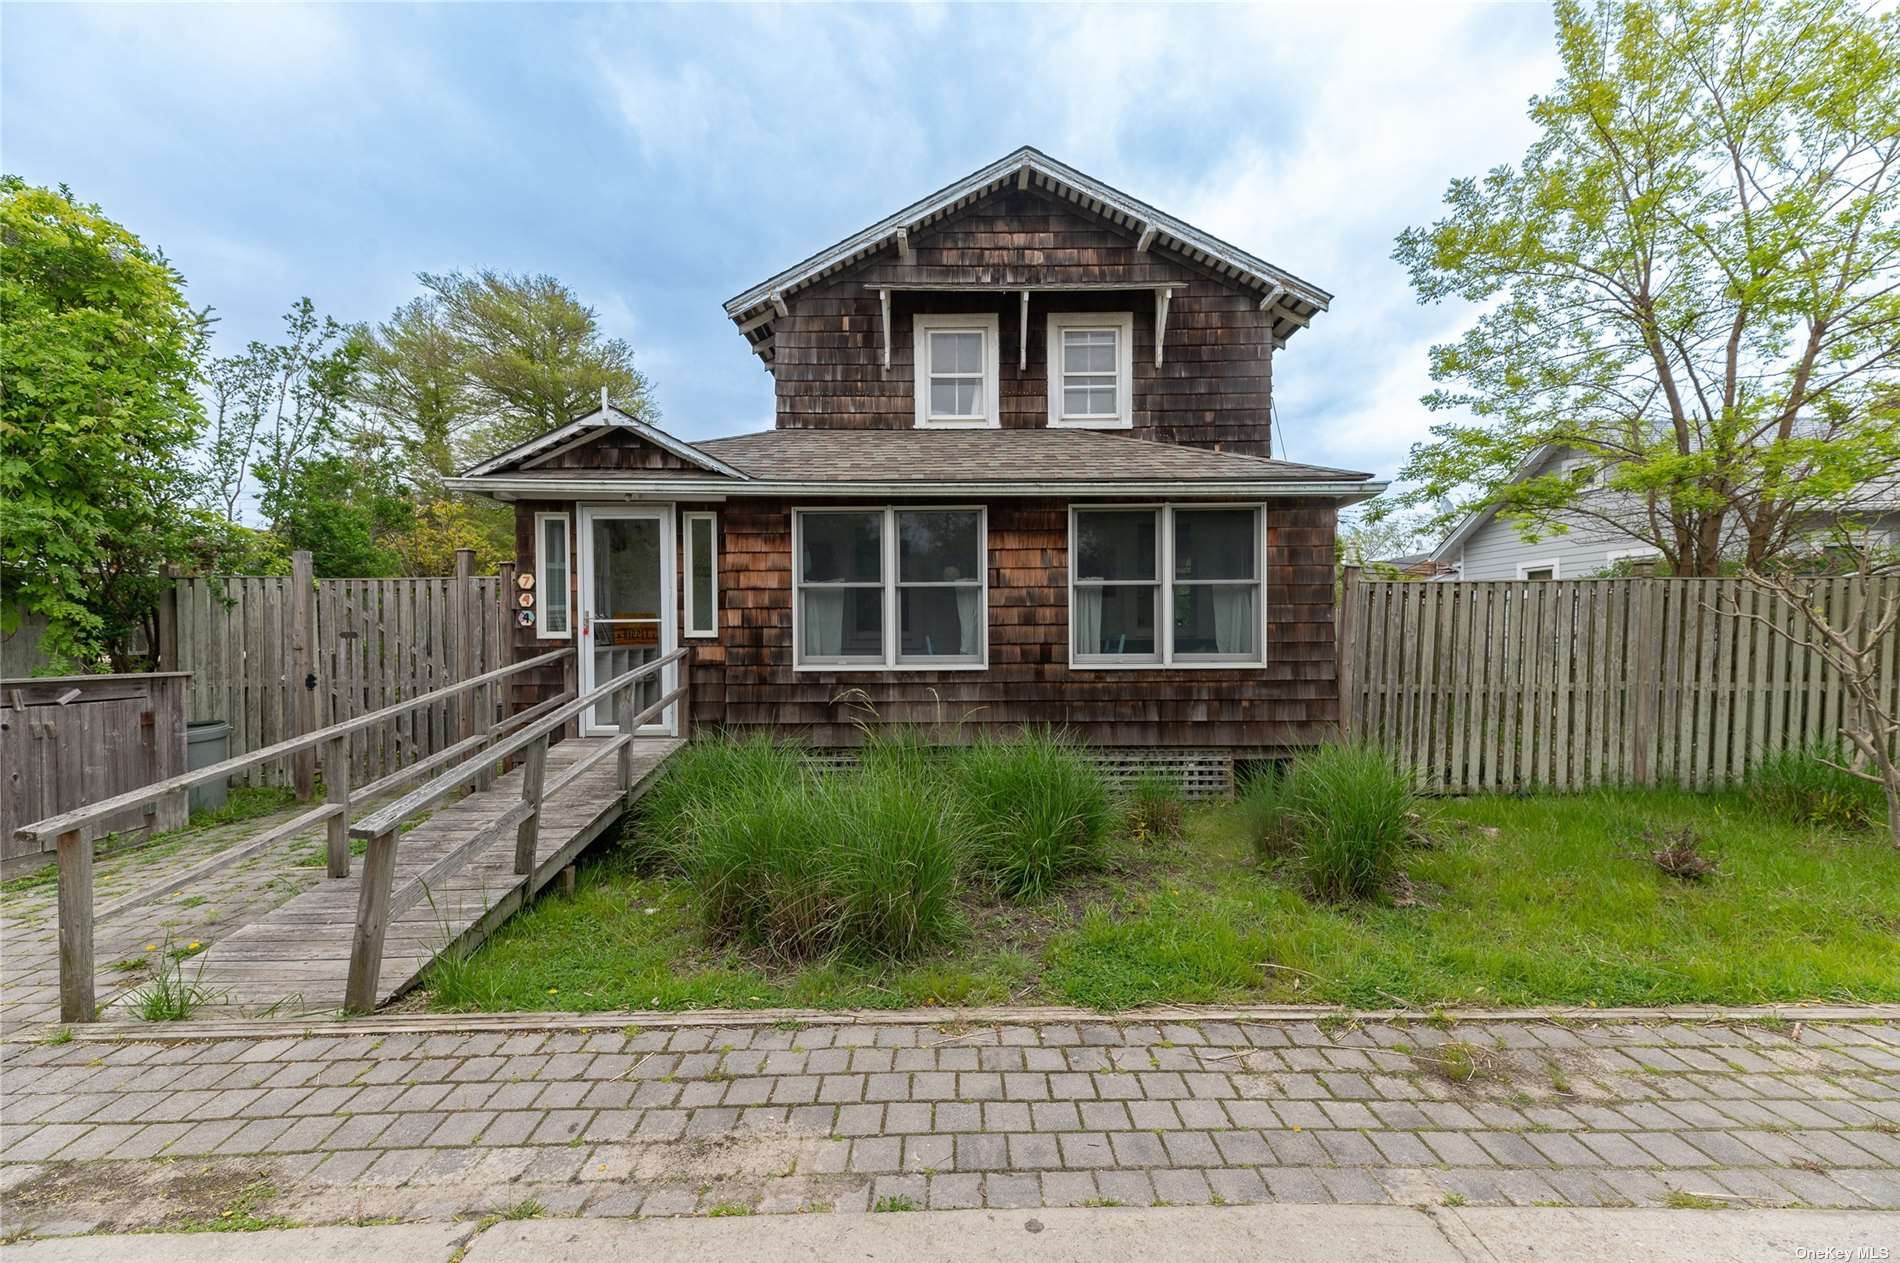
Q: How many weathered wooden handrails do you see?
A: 2